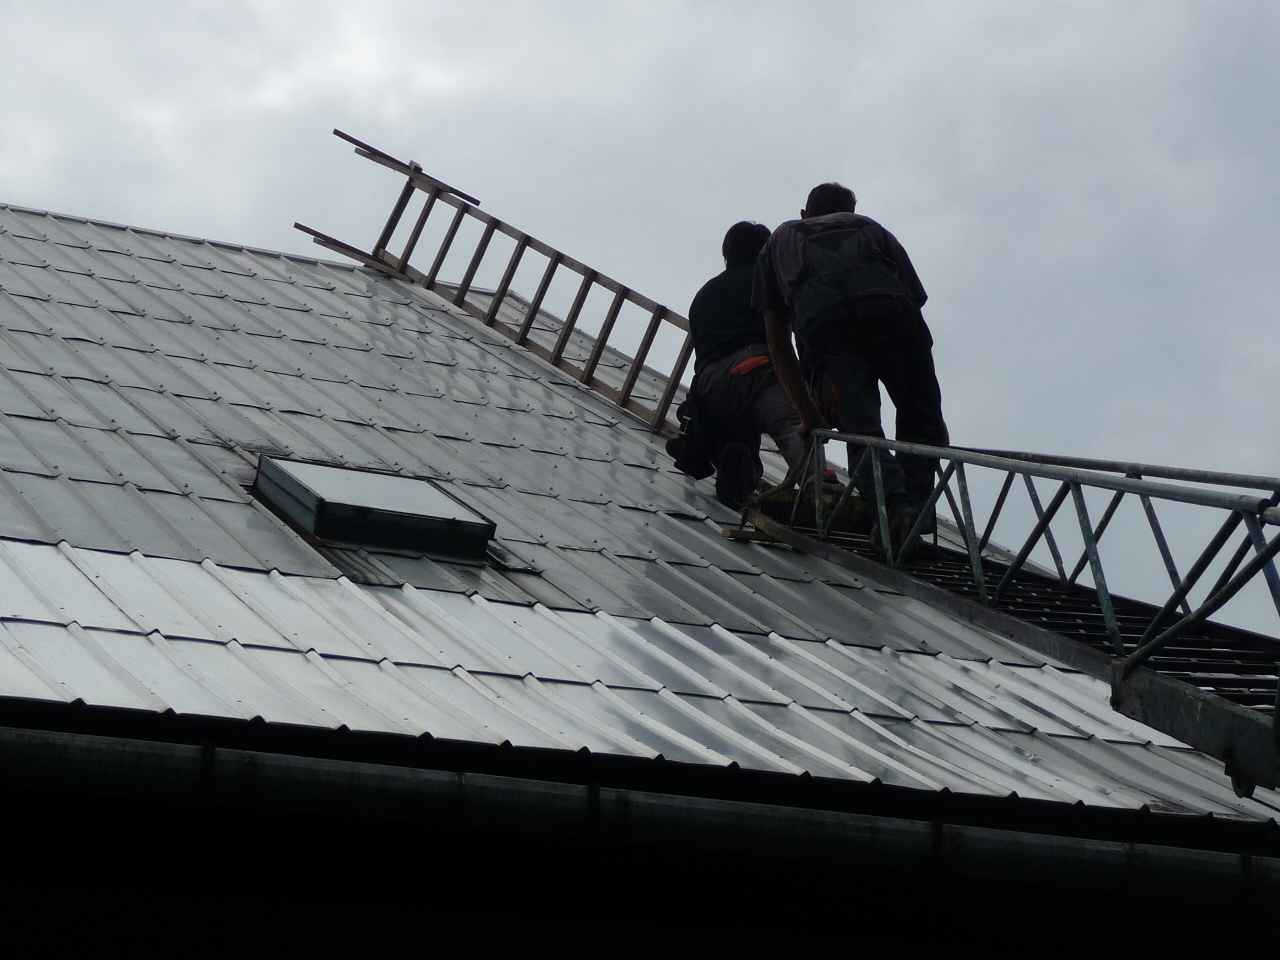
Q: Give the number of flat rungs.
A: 10